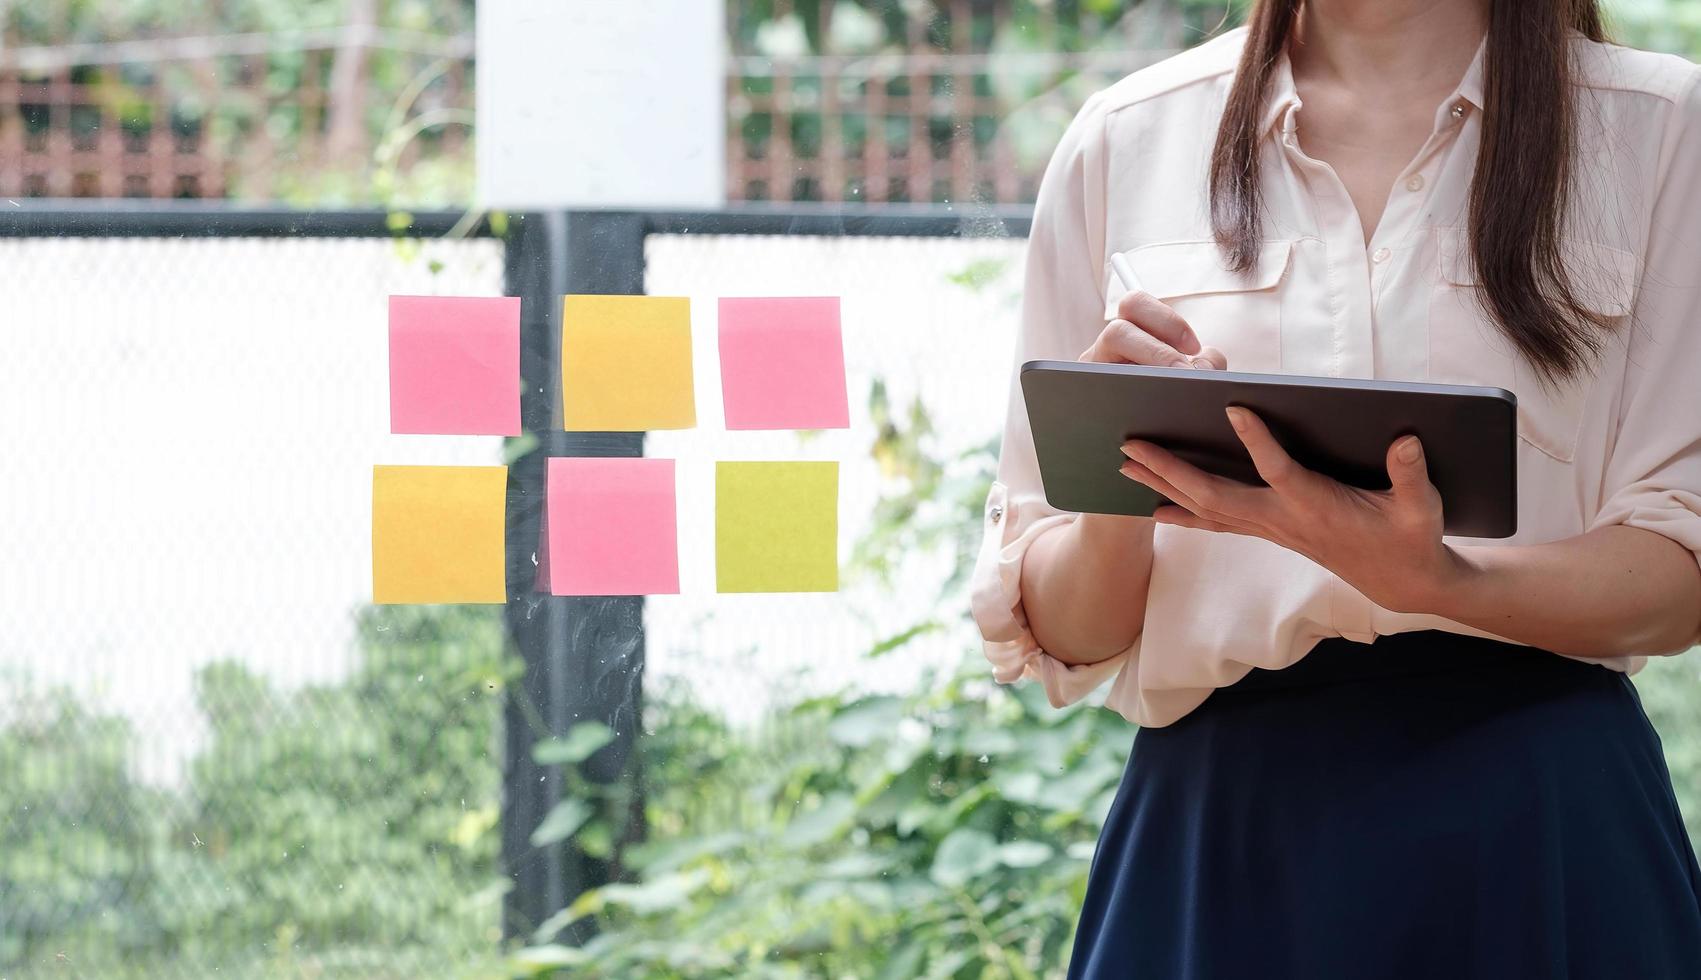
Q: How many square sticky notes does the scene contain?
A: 6